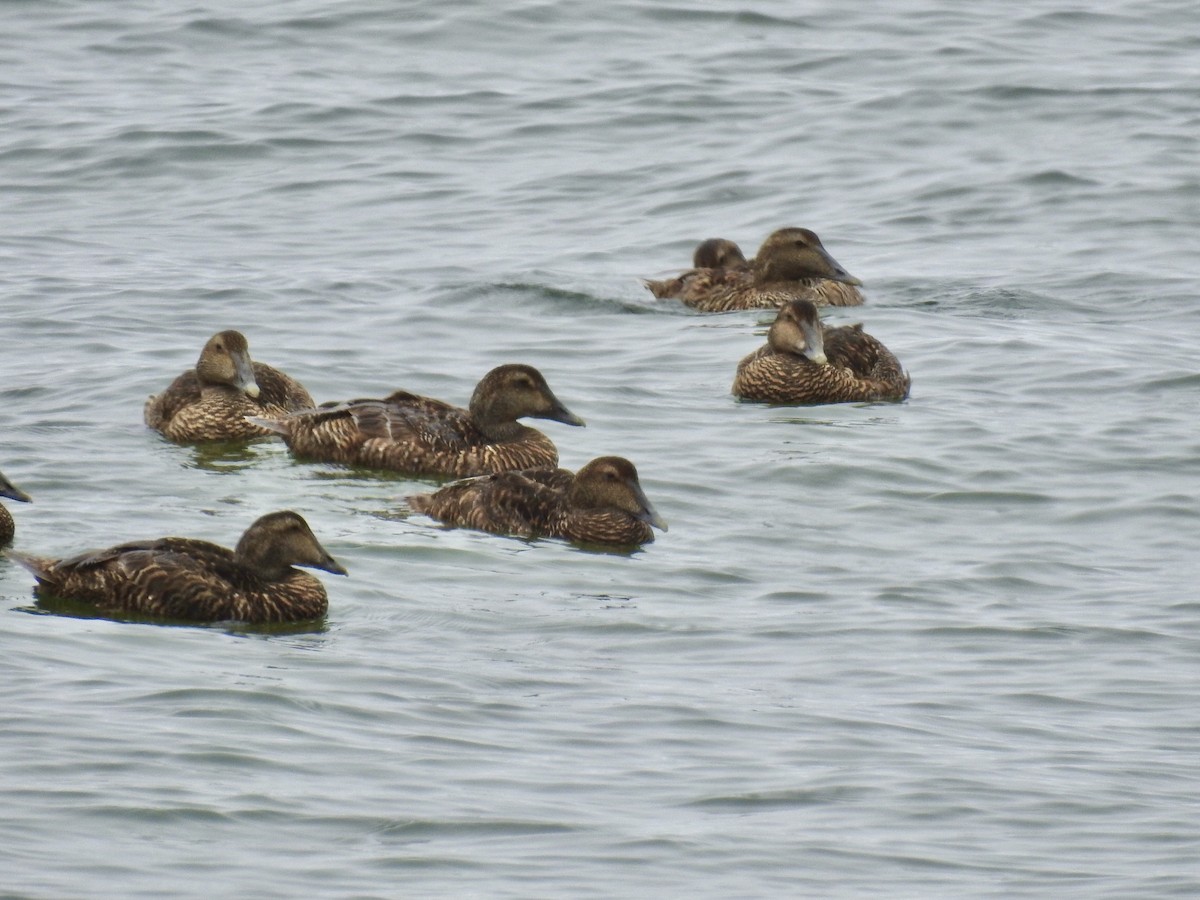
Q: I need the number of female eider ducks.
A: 8